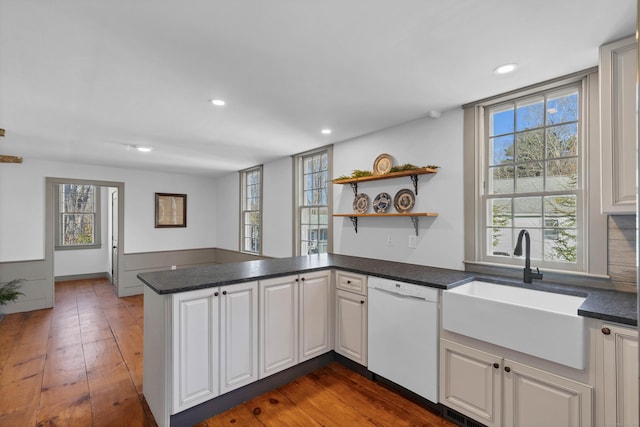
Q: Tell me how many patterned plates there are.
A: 4